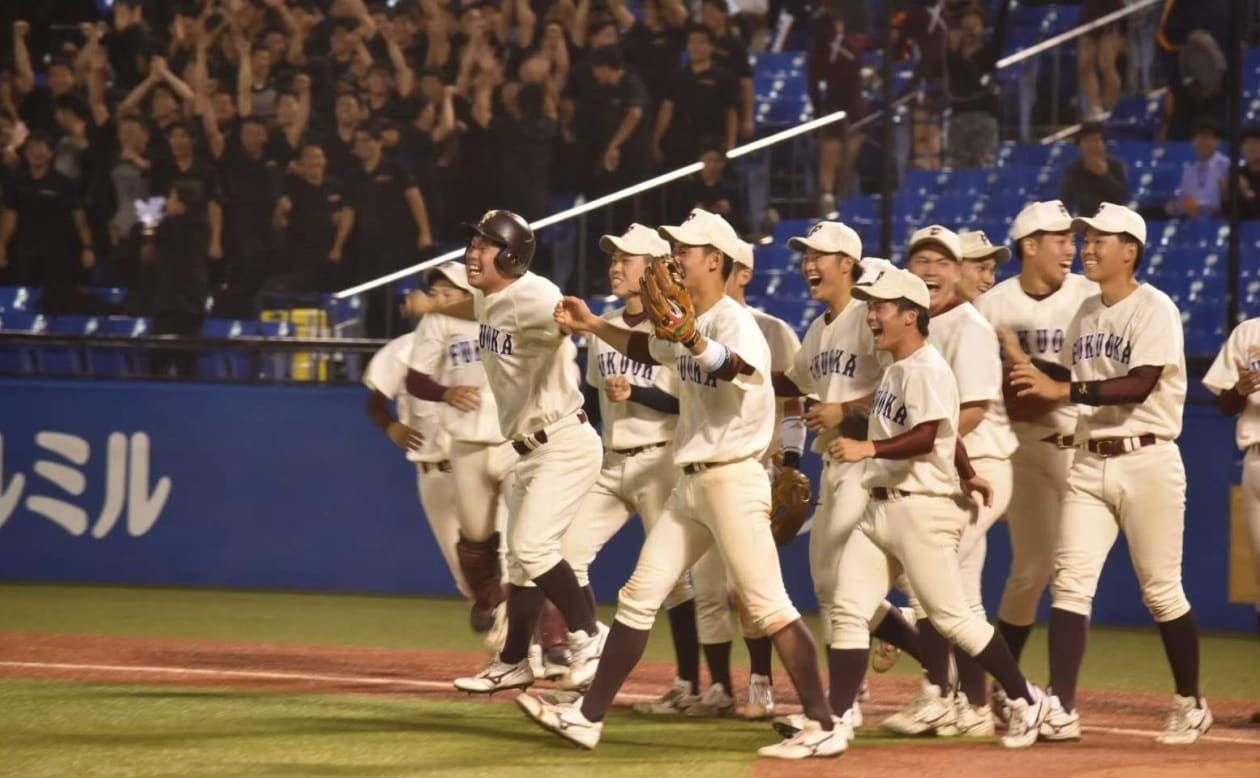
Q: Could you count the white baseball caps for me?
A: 11